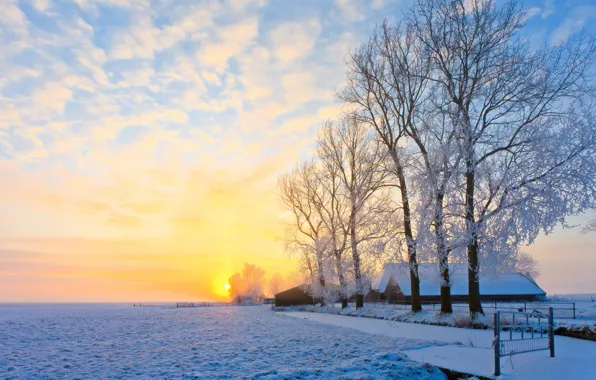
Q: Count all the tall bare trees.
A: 6